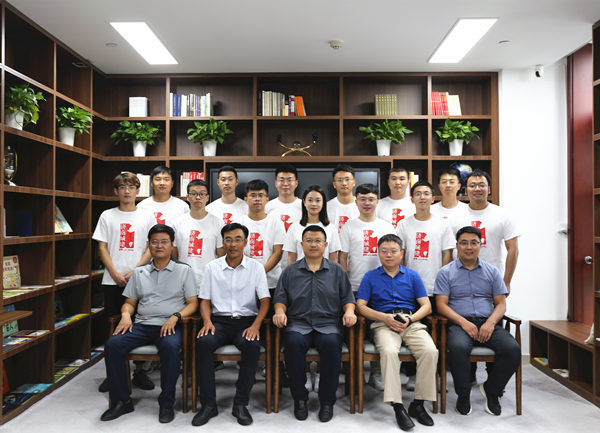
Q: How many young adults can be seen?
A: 13